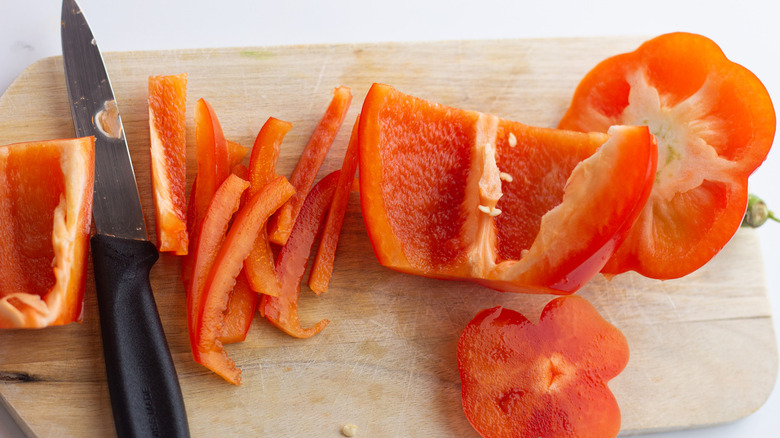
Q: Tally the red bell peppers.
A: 1